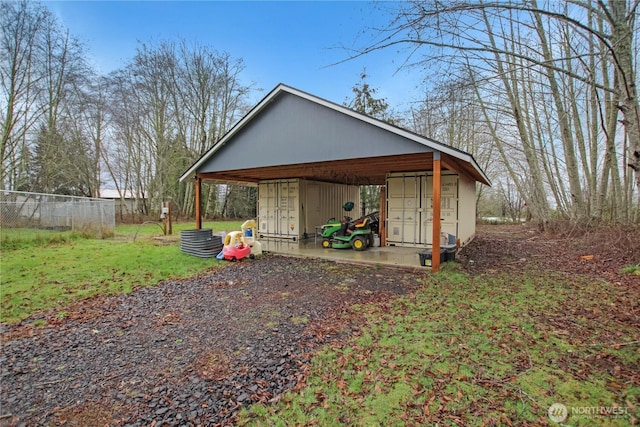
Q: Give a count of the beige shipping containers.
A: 2